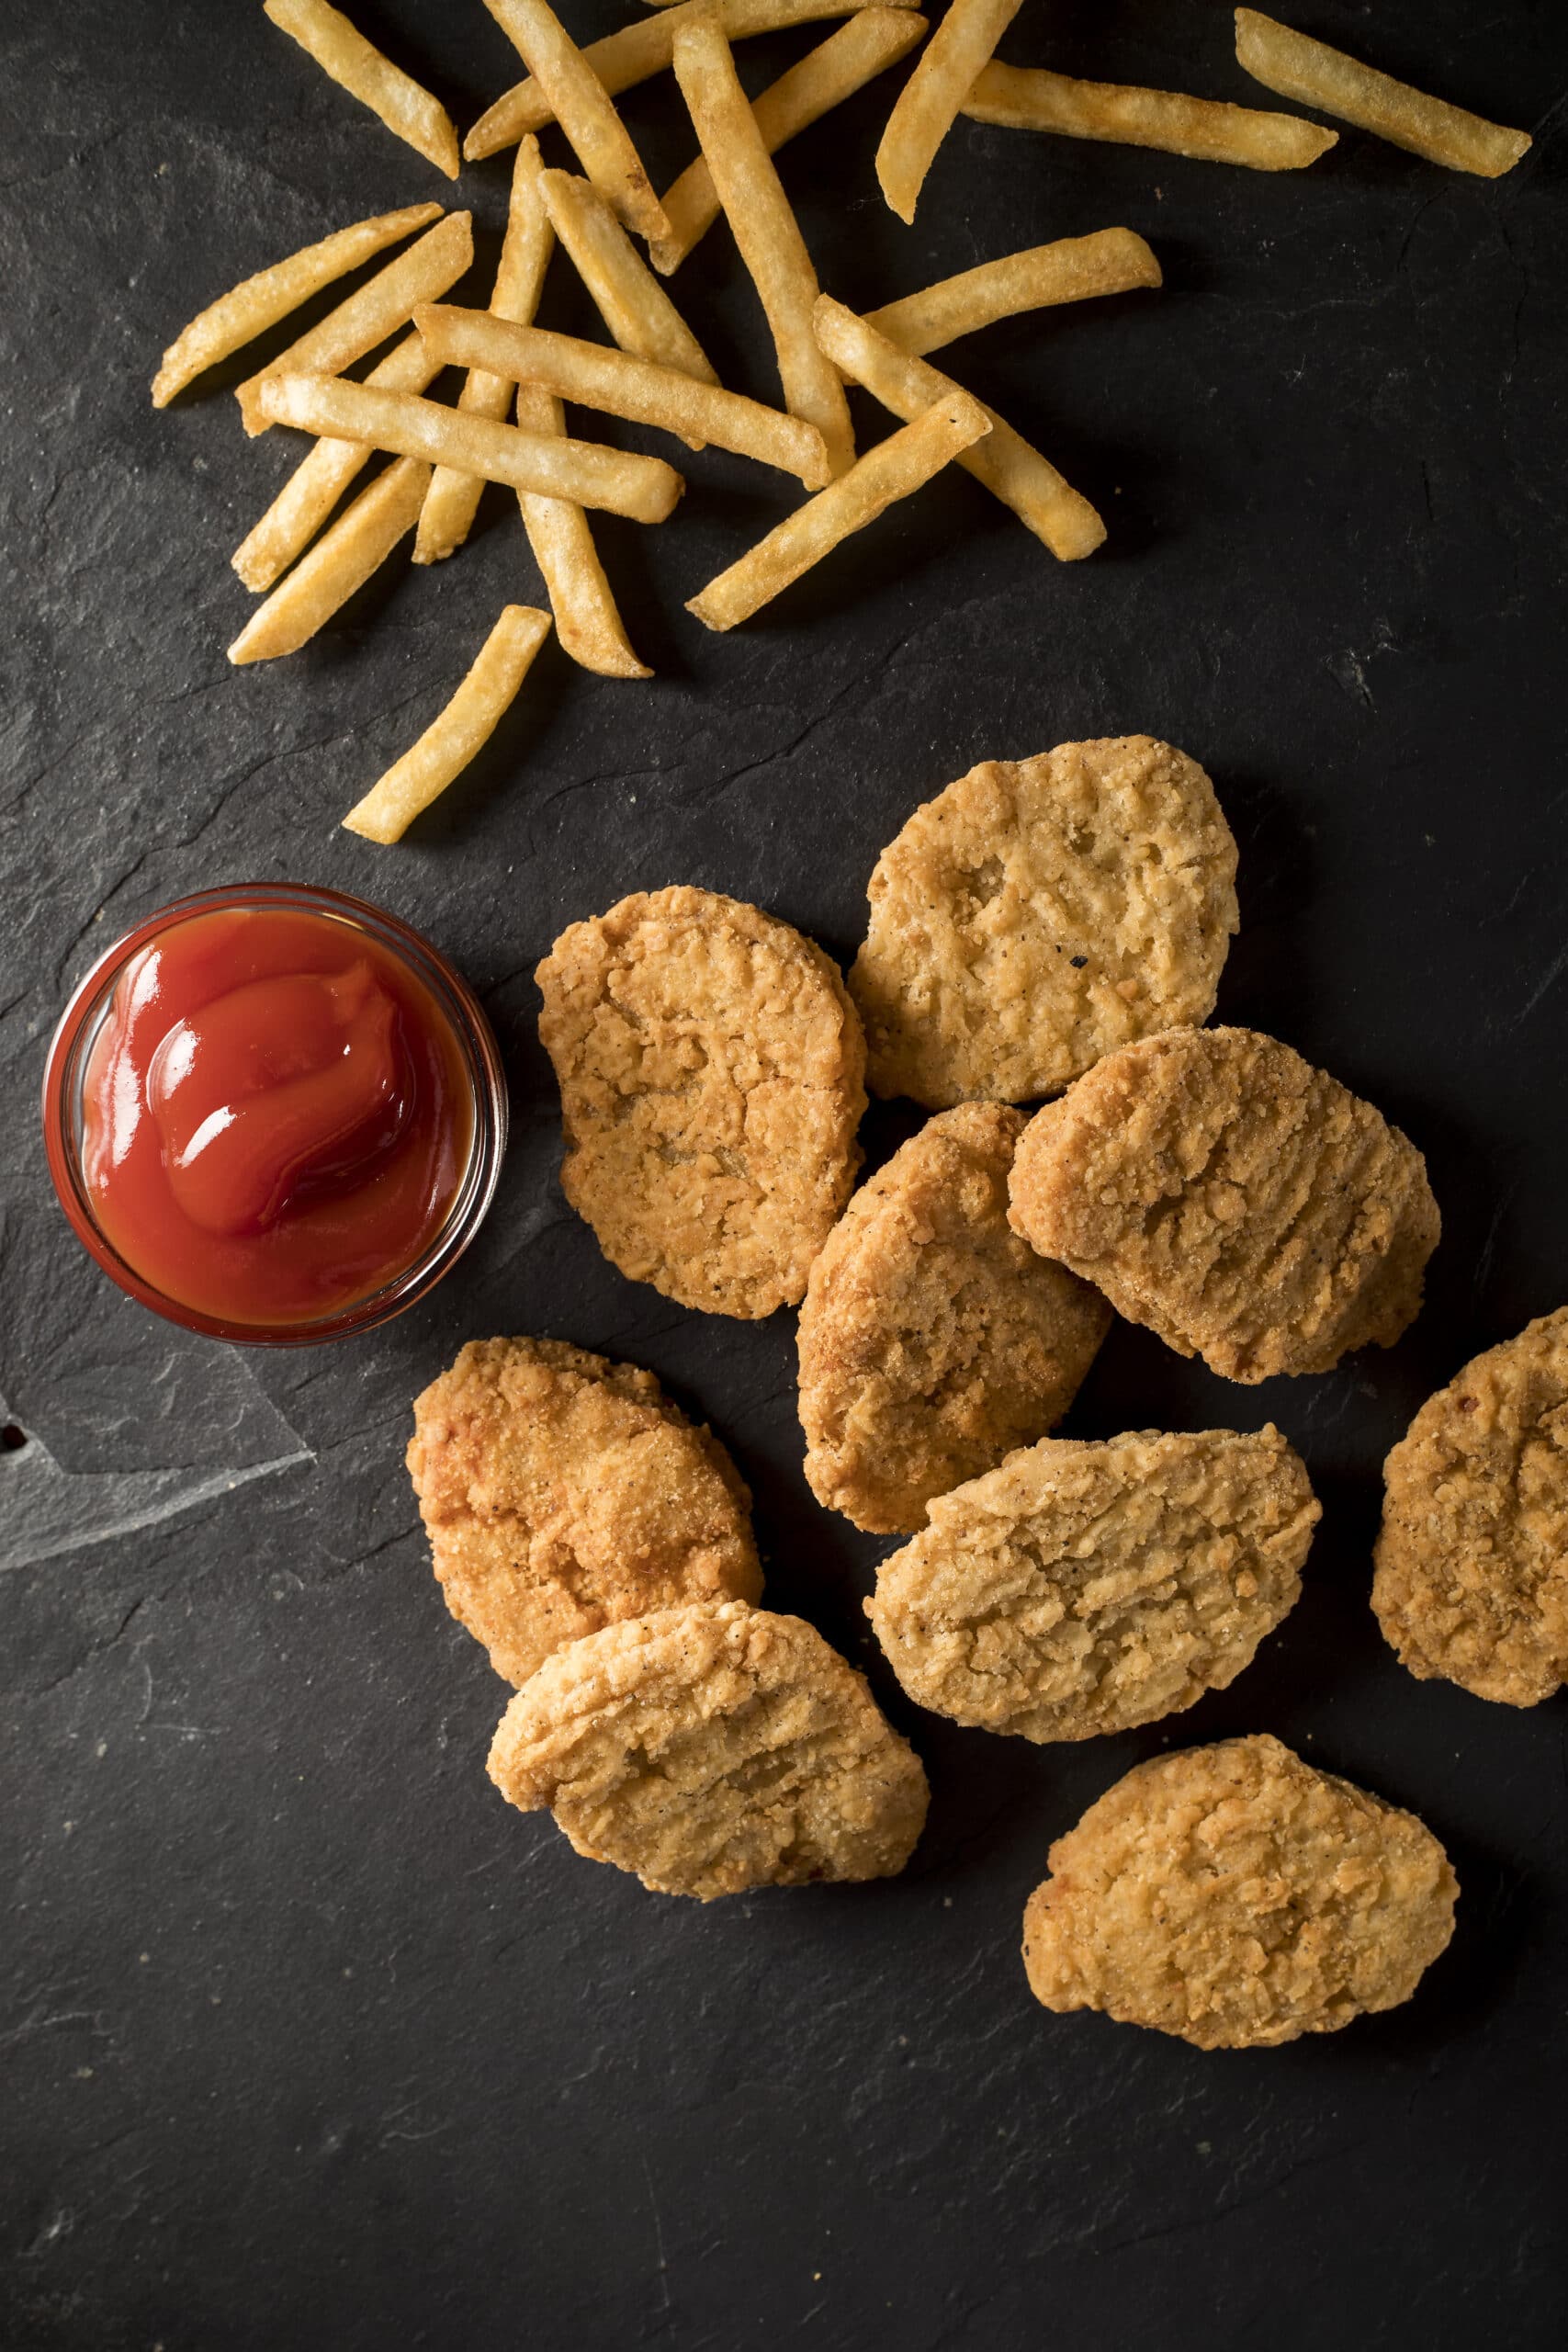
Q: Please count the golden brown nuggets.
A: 9